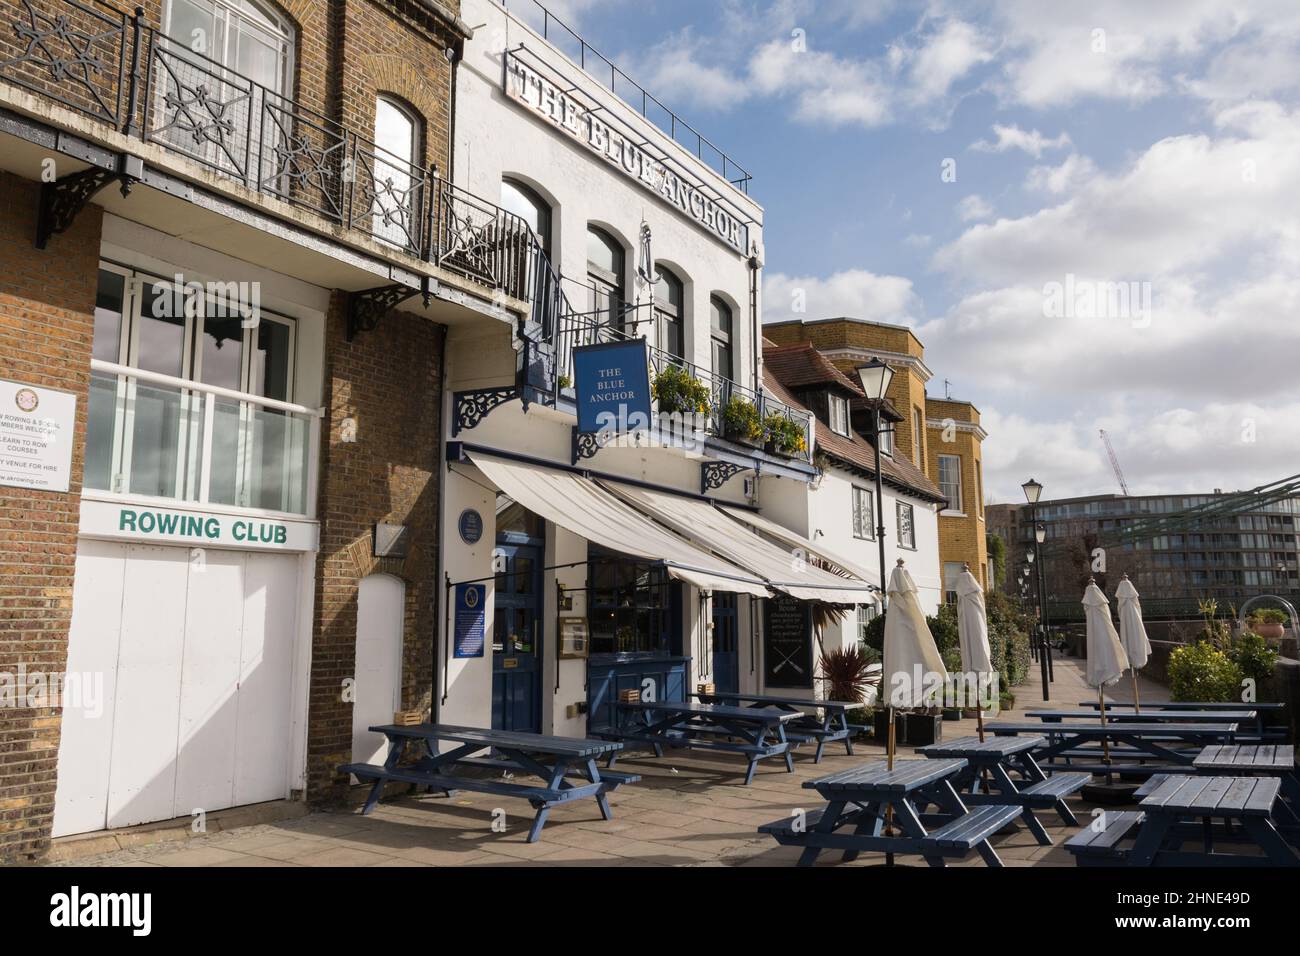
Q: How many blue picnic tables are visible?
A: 10